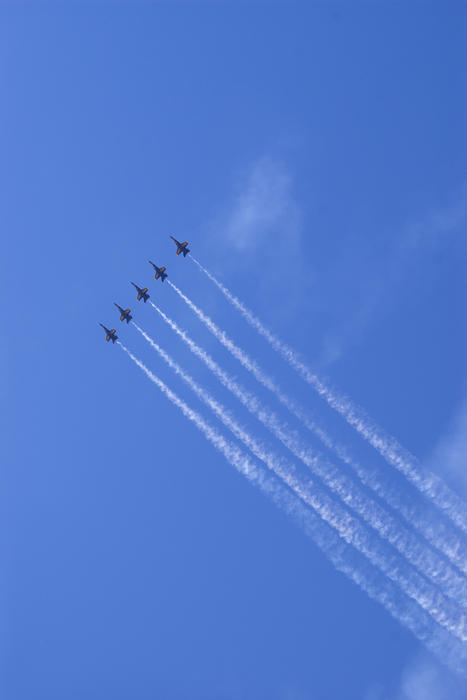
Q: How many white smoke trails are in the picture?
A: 5